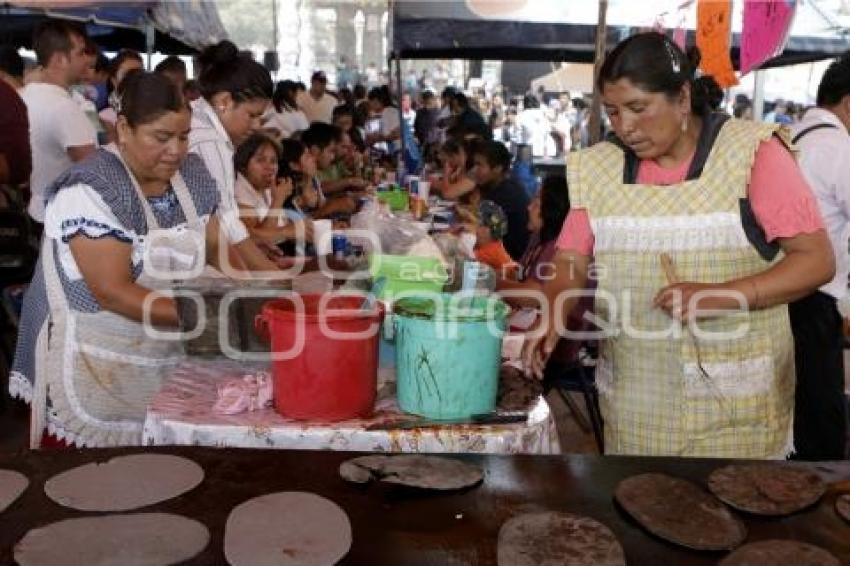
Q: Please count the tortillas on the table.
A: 10